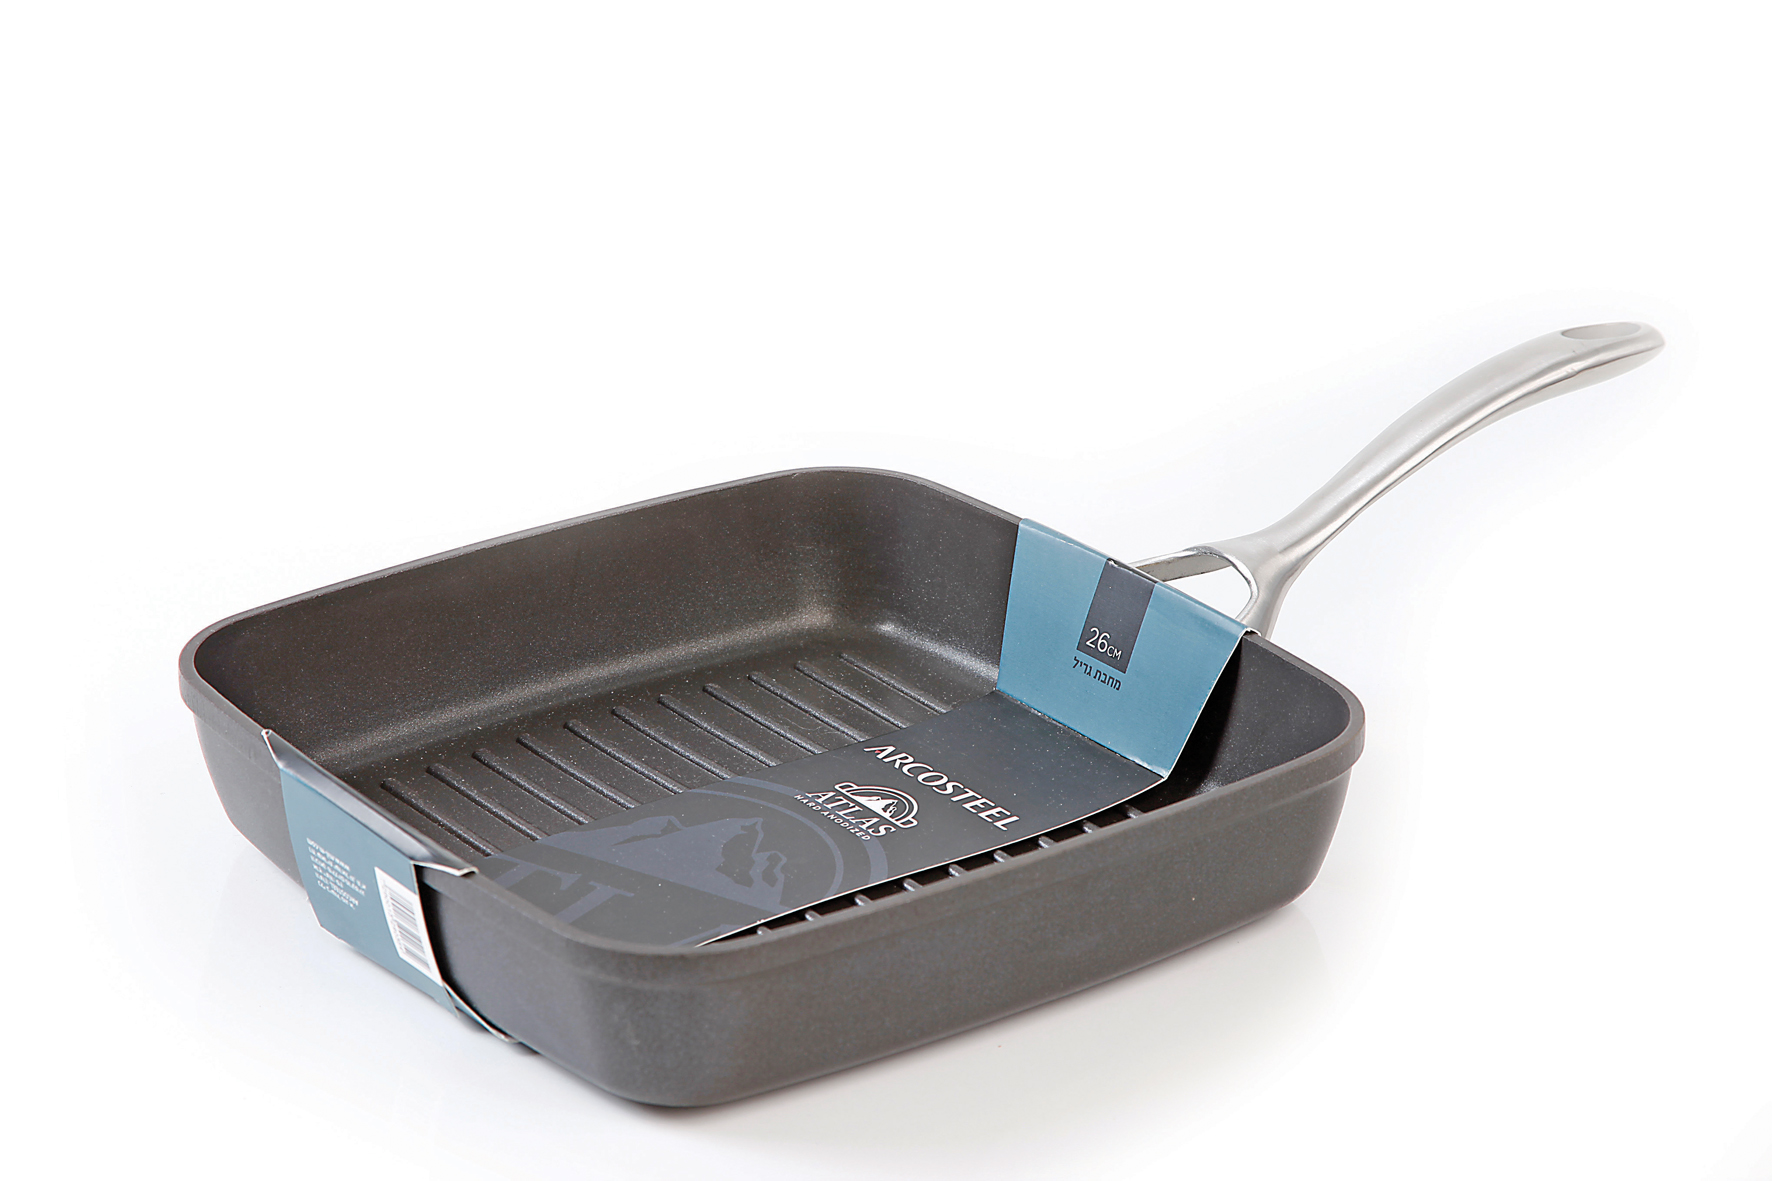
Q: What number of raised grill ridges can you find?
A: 11